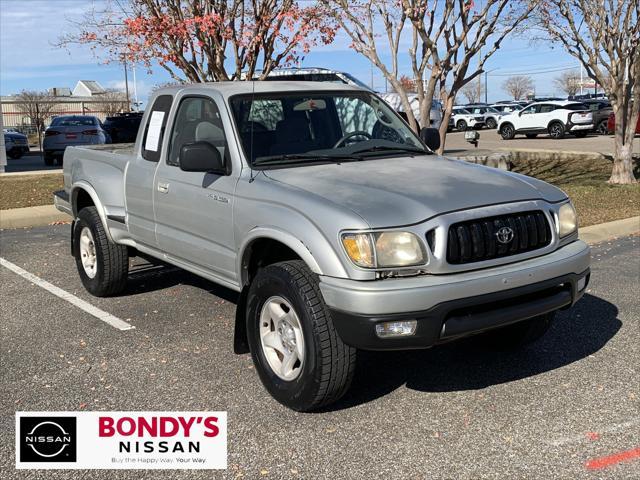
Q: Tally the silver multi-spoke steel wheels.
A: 2